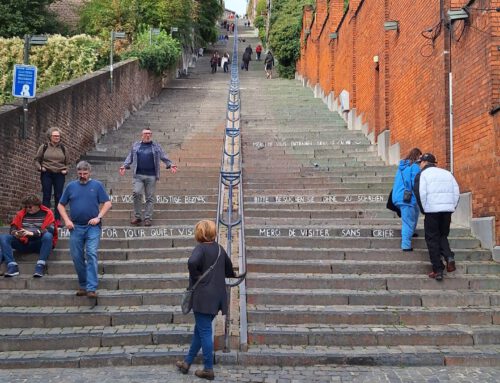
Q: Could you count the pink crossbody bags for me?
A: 0